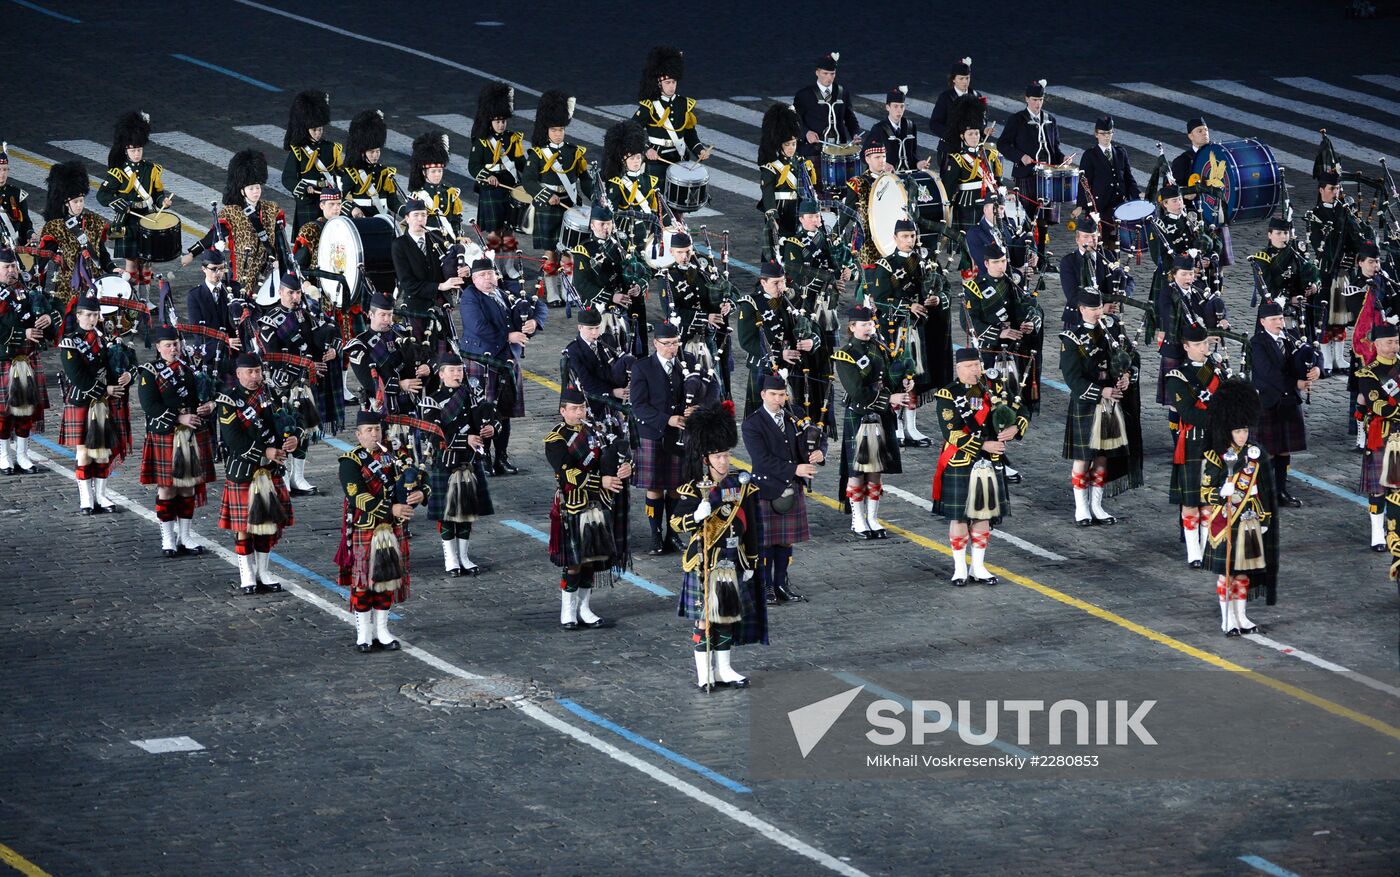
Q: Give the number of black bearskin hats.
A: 14